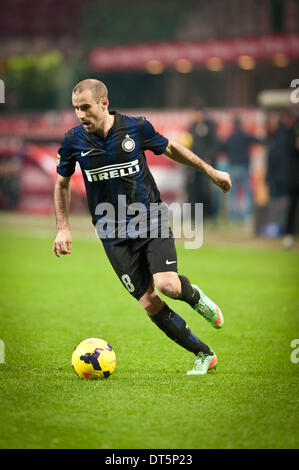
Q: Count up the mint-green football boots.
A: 2